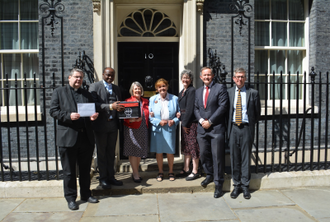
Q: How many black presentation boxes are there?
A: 1